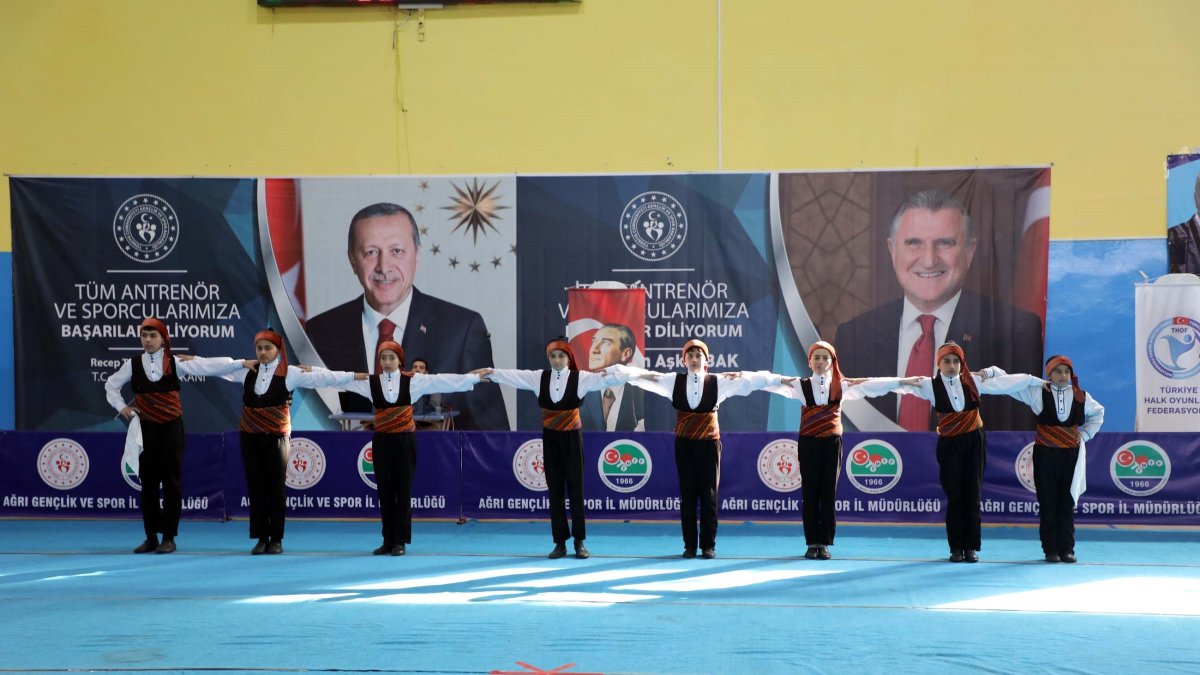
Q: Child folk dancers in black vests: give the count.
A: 8